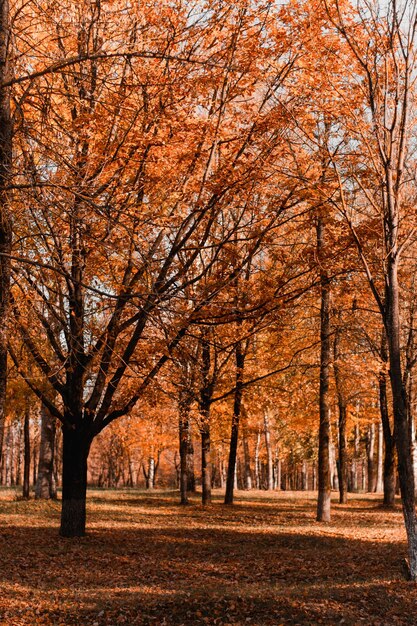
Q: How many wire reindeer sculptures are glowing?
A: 0